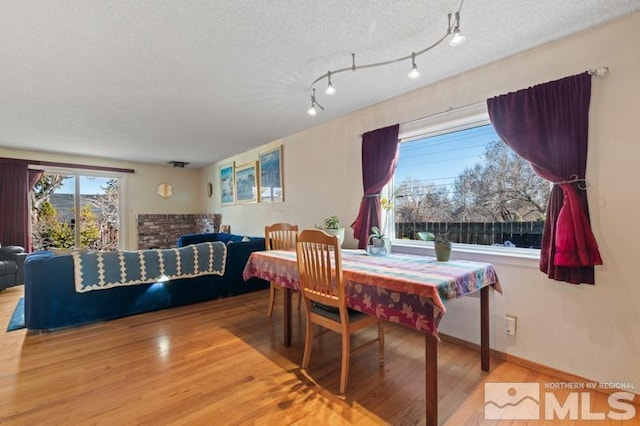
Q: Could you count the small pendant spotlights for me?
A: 4